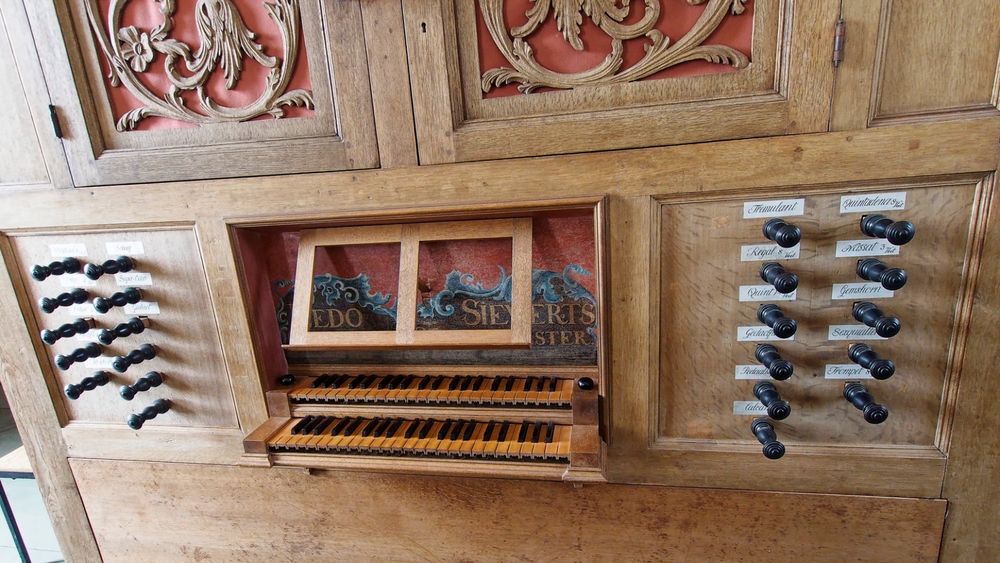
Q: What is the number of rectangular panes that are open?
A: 2